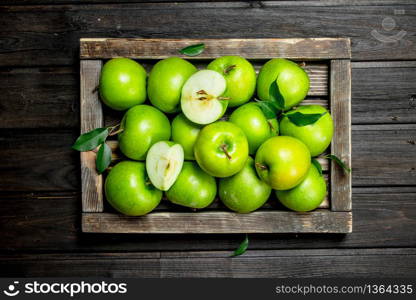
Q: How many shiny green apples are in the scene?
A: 14